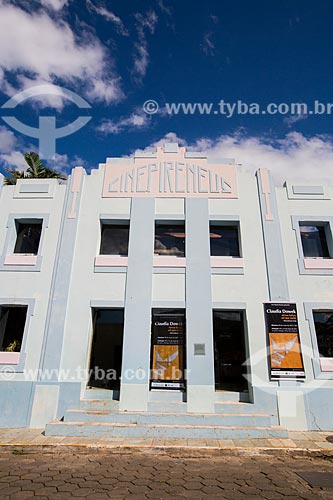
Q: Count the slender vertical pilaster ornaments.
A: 2